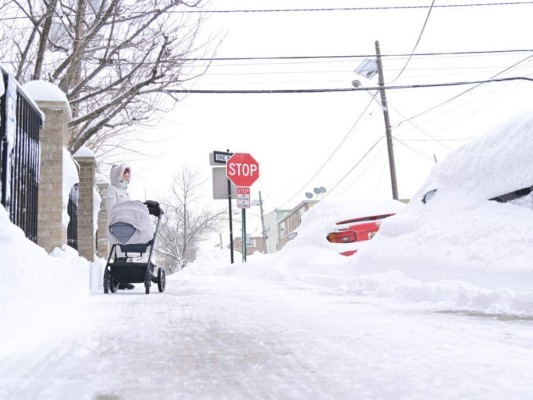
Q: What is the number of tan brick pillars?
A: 3